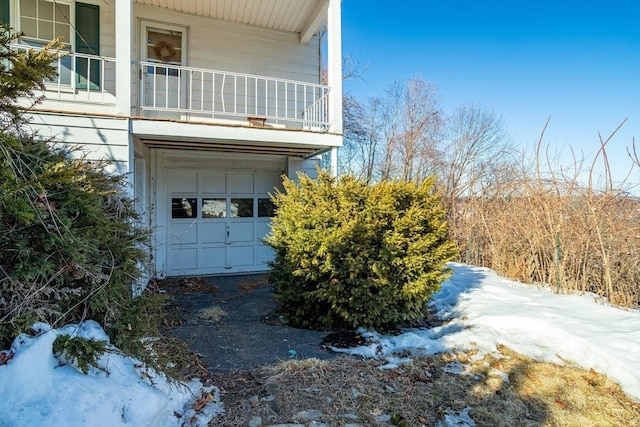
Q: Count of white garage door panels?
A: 12